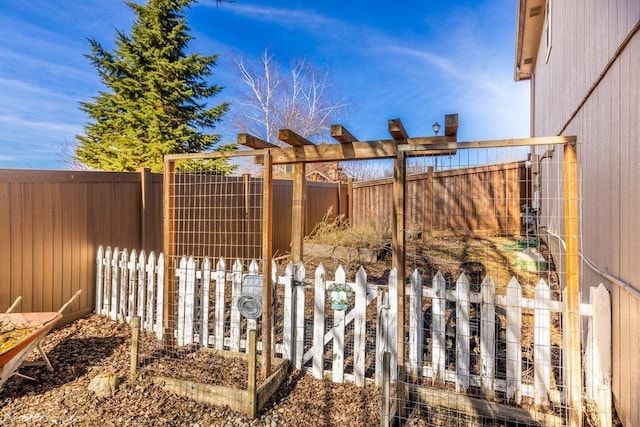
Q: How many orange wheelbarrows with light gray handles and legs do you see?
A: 1